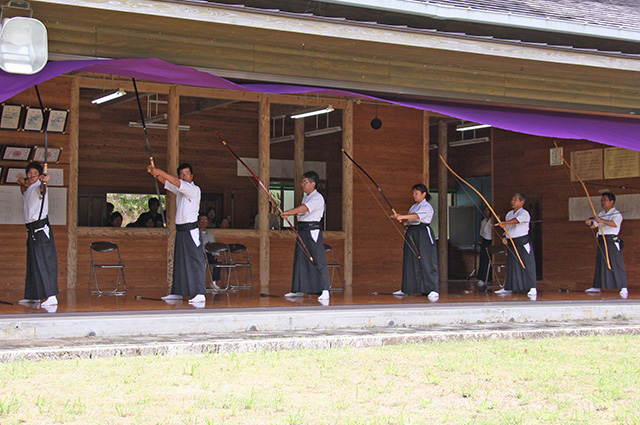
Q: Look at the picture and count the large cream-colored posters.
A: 2